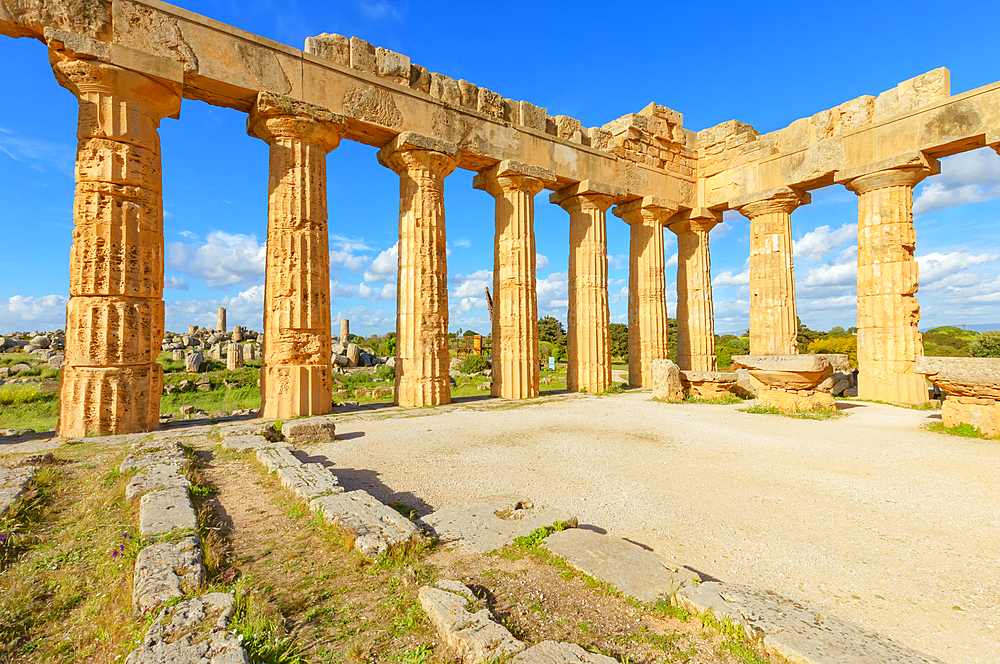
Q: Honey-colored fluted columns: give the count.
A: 9